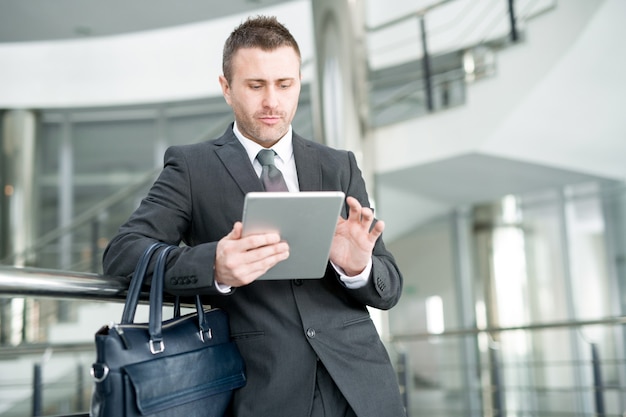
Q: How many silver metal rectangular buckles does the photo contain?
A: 2